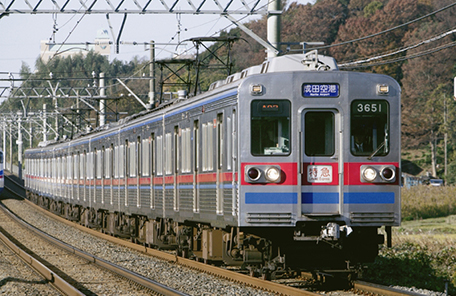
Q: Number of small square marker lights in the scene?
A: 2